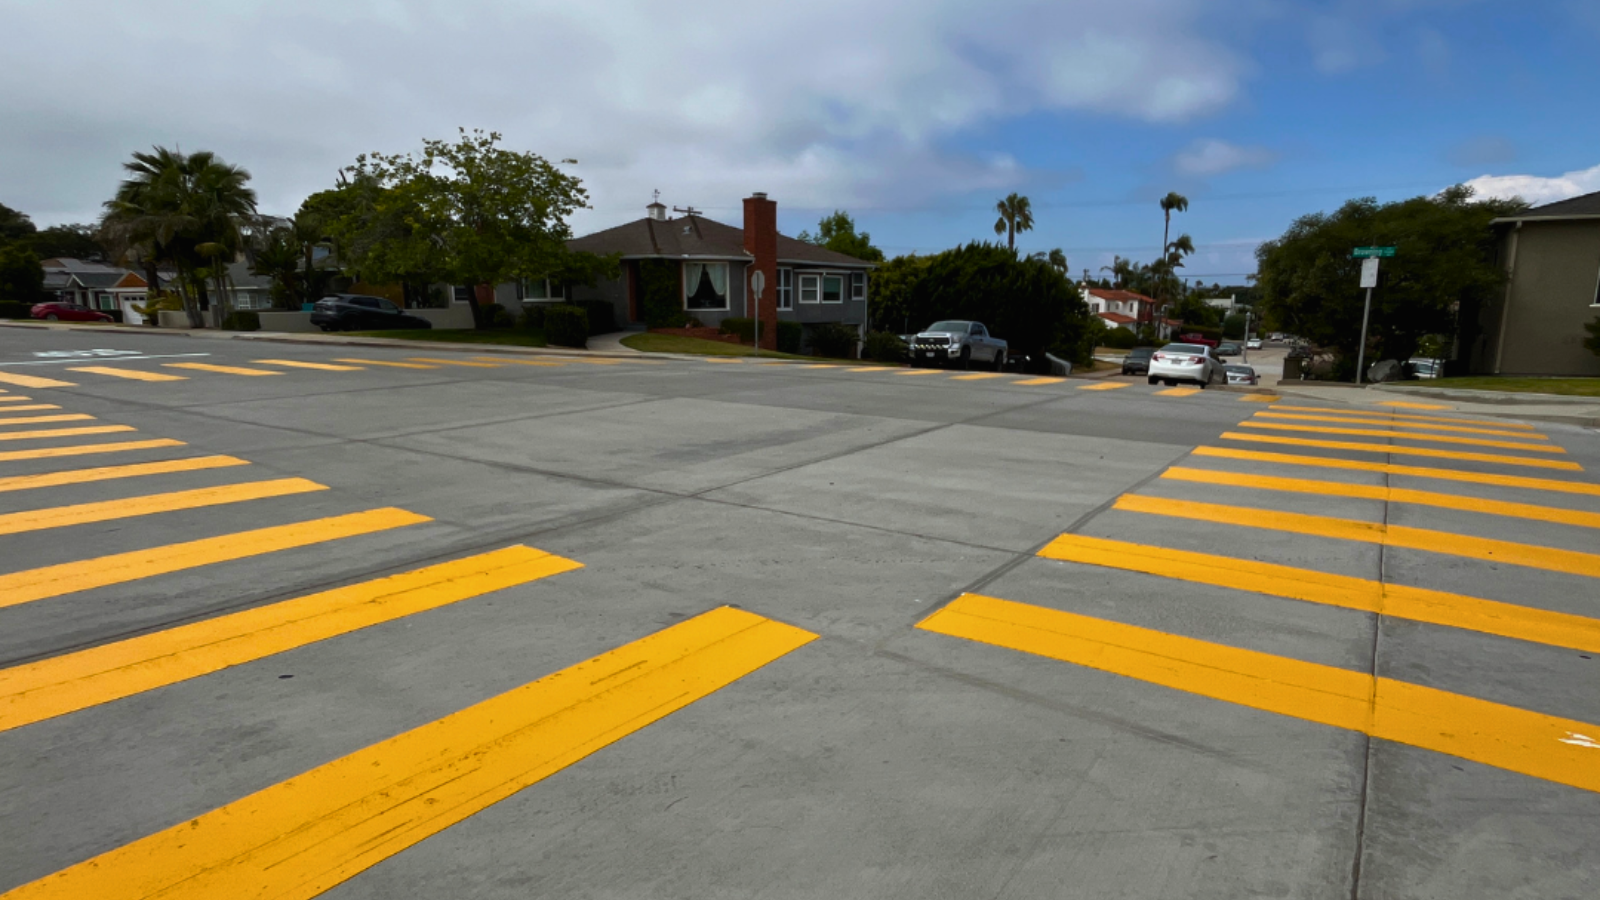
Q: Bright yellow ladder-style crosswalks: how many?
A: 4